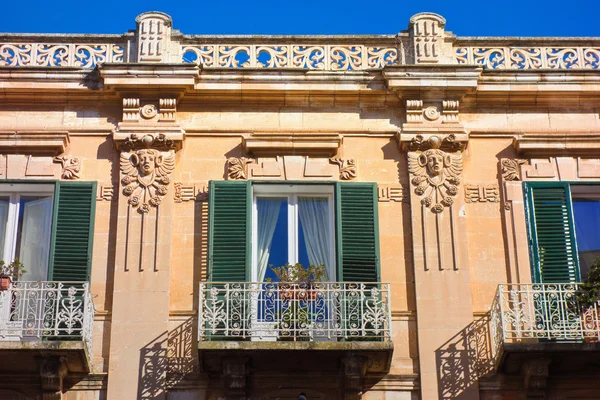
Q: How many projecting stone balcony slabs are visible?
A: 3